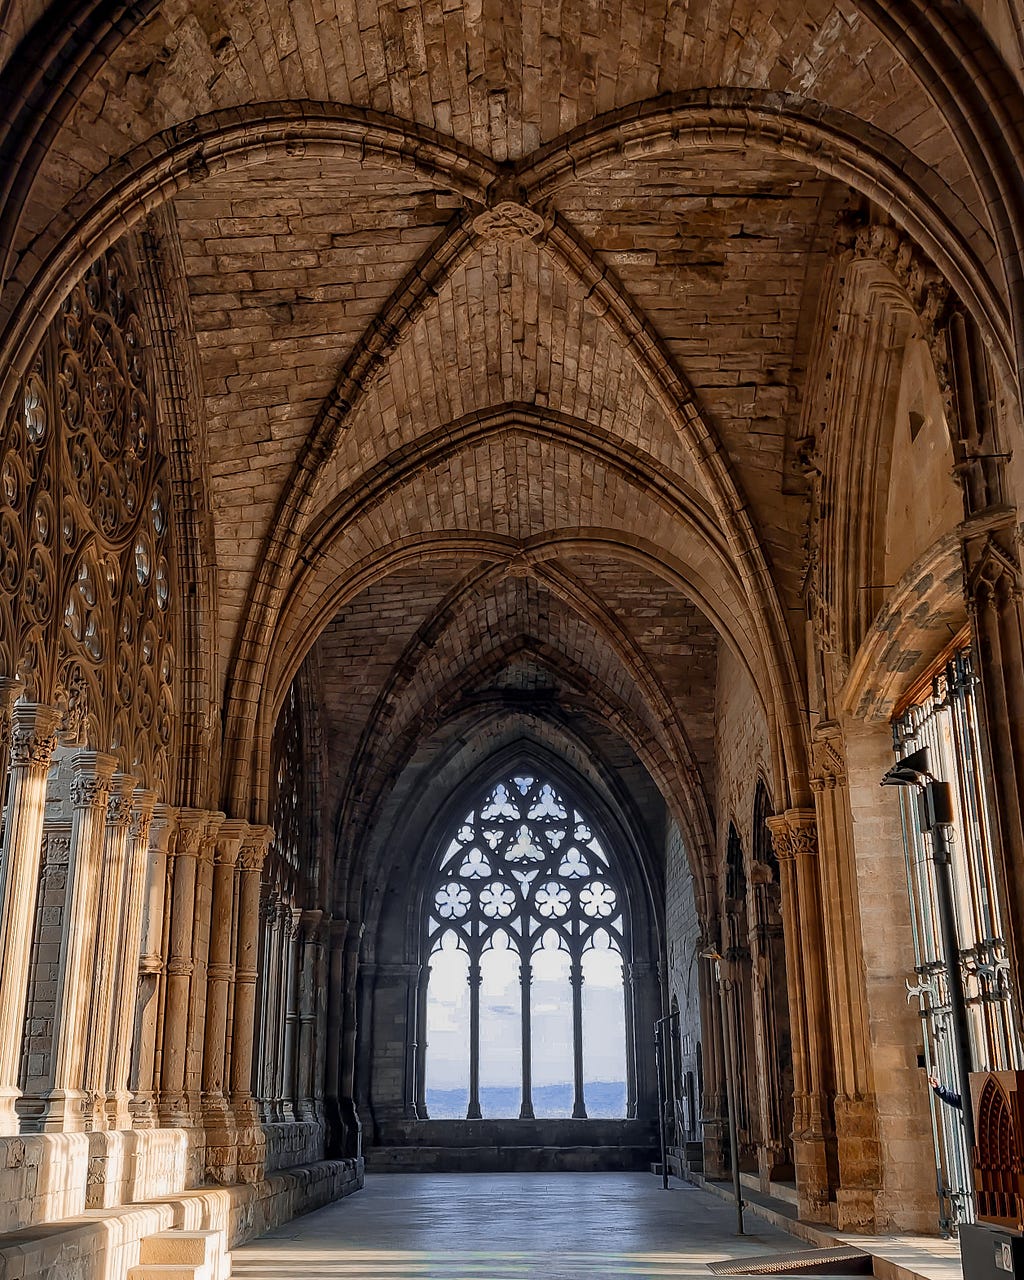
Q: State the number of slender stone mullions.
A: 3